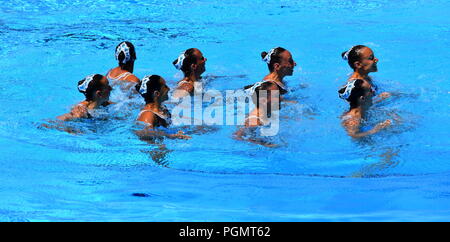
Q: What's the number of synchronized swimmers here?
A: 8